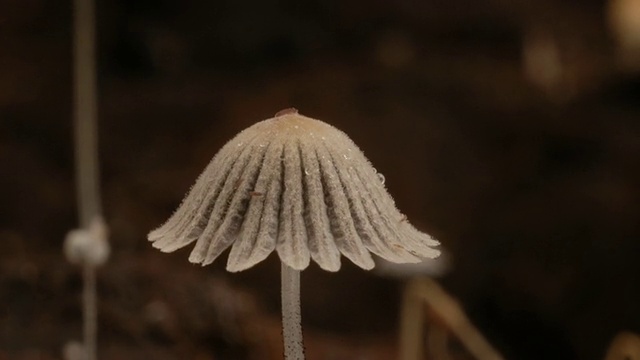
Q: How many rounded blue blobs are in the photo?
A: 0